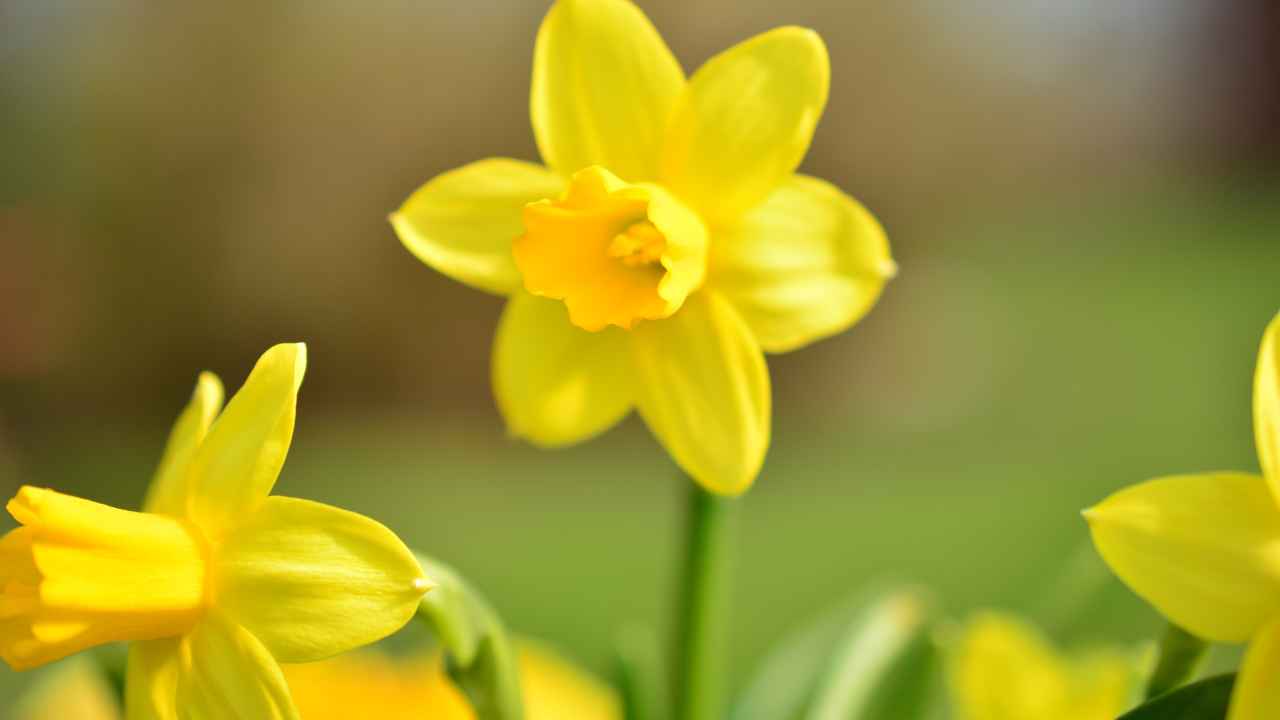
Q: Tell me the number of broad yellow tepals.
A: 14